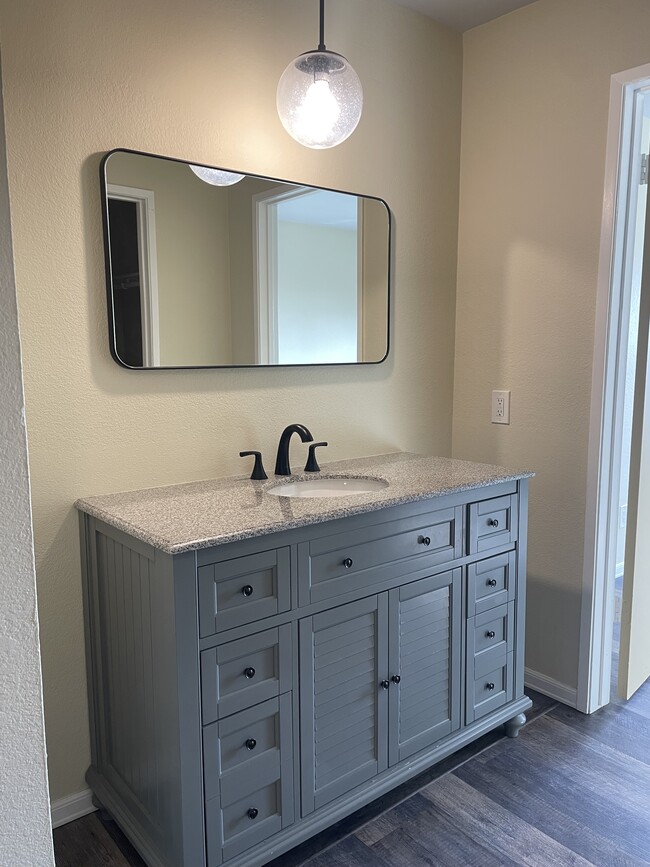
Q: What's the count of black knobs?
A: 12